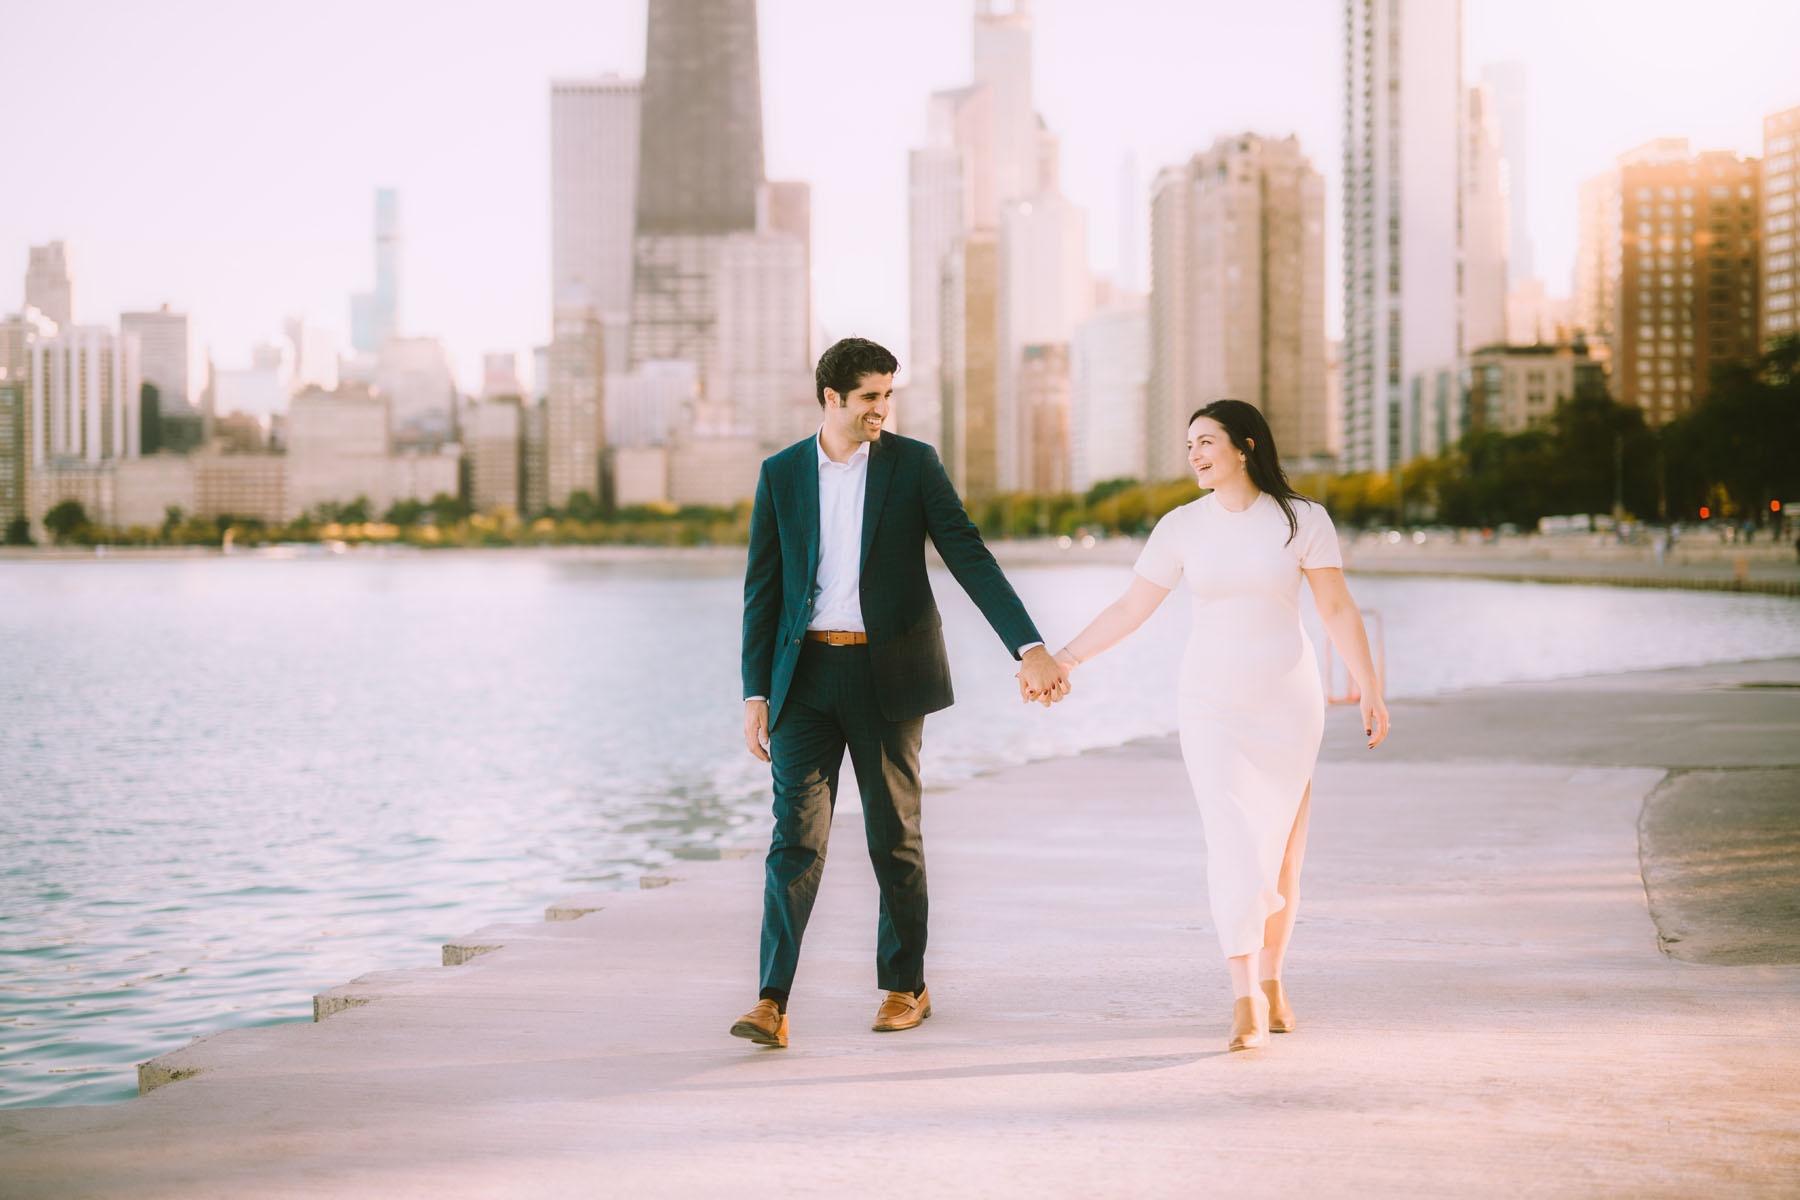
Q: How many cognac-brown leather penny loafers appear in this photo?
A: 2